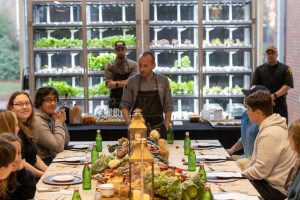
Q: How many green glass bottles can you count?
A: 9